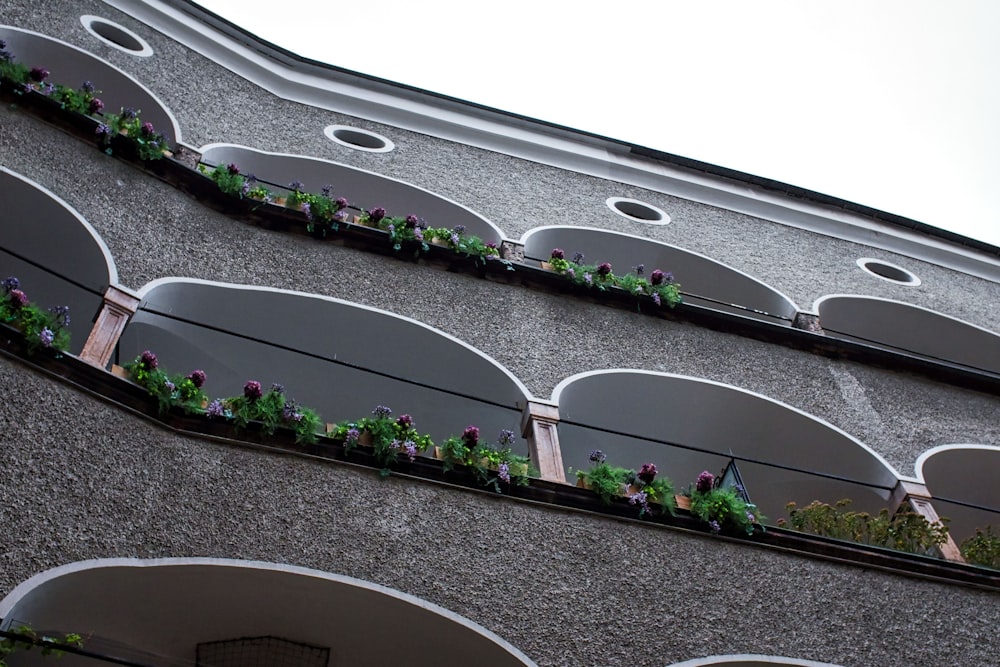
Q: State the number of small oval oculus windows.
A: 4